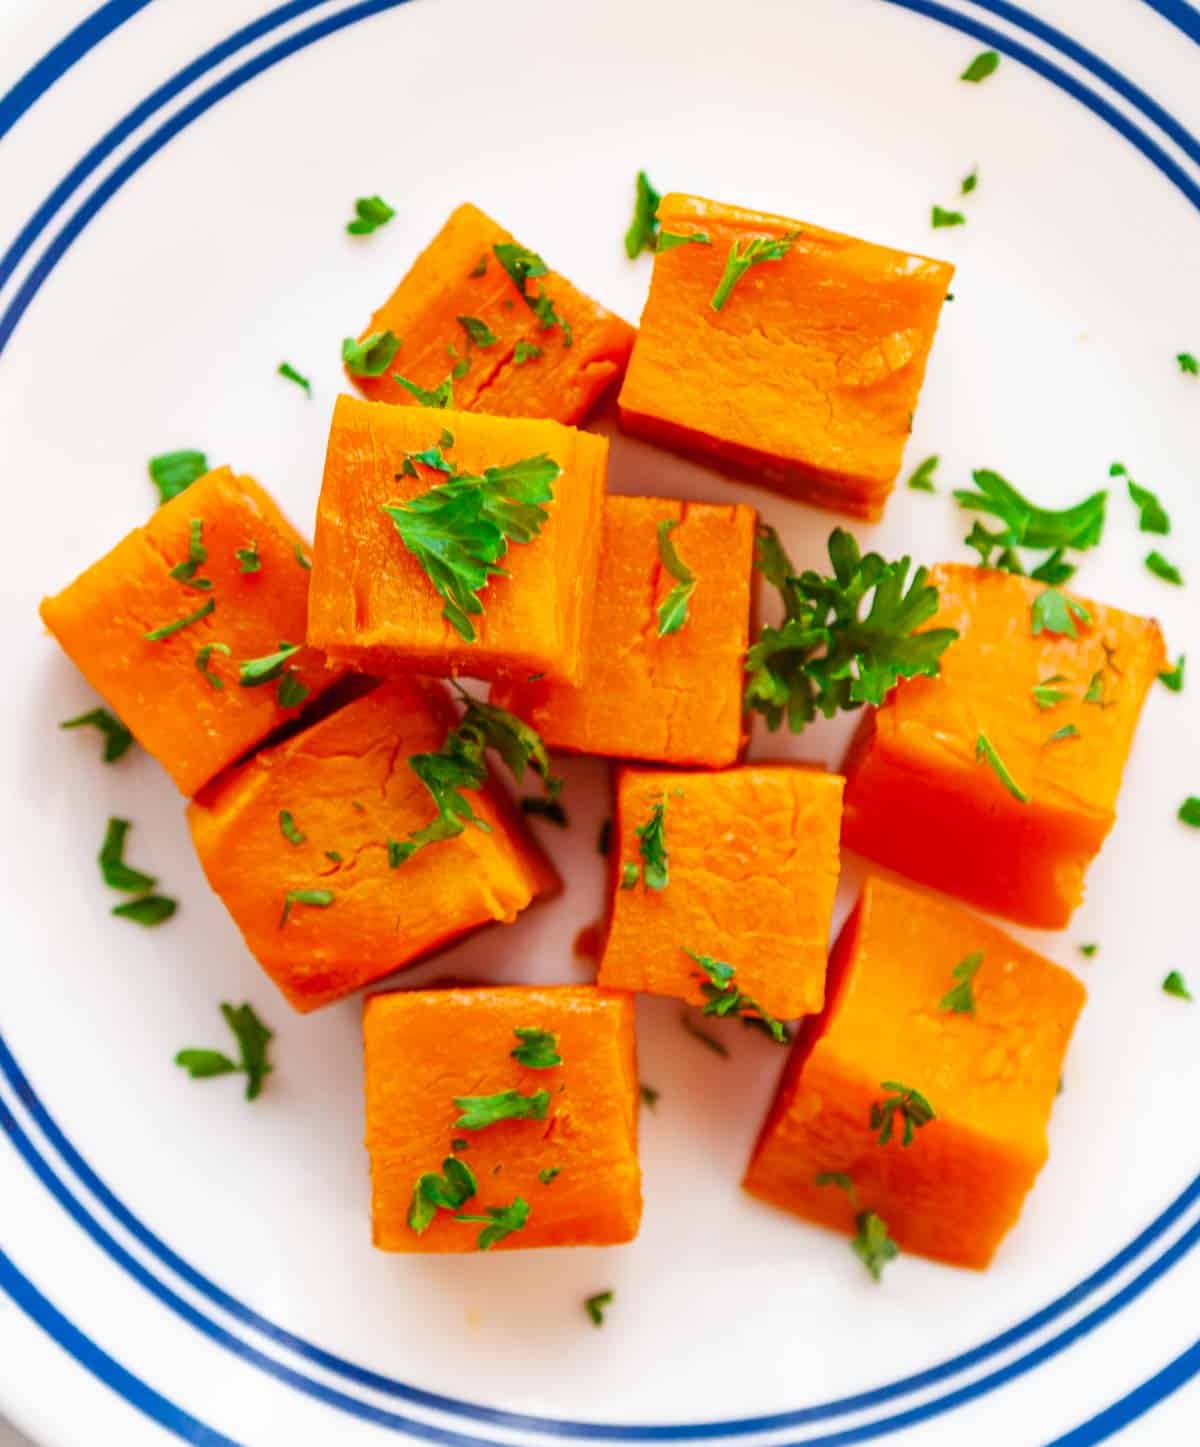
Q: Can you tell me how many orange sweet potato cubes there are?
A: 10